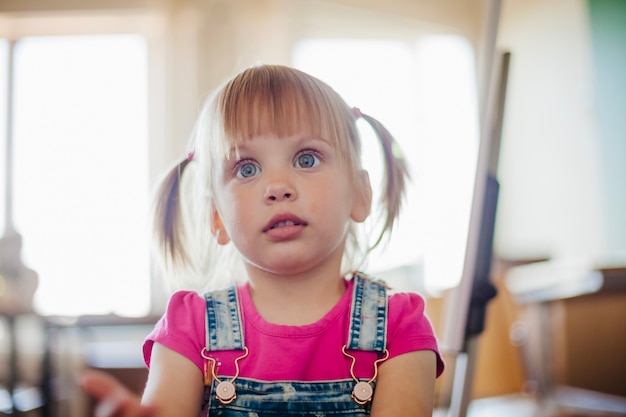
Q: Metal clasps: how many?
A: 2